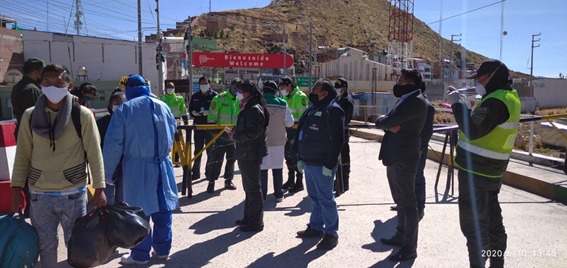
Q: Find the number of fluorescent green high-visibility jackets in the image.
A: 4